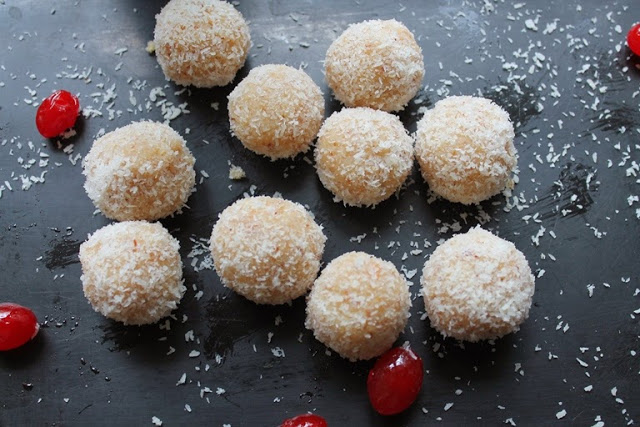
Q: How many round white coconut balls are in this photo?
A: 10